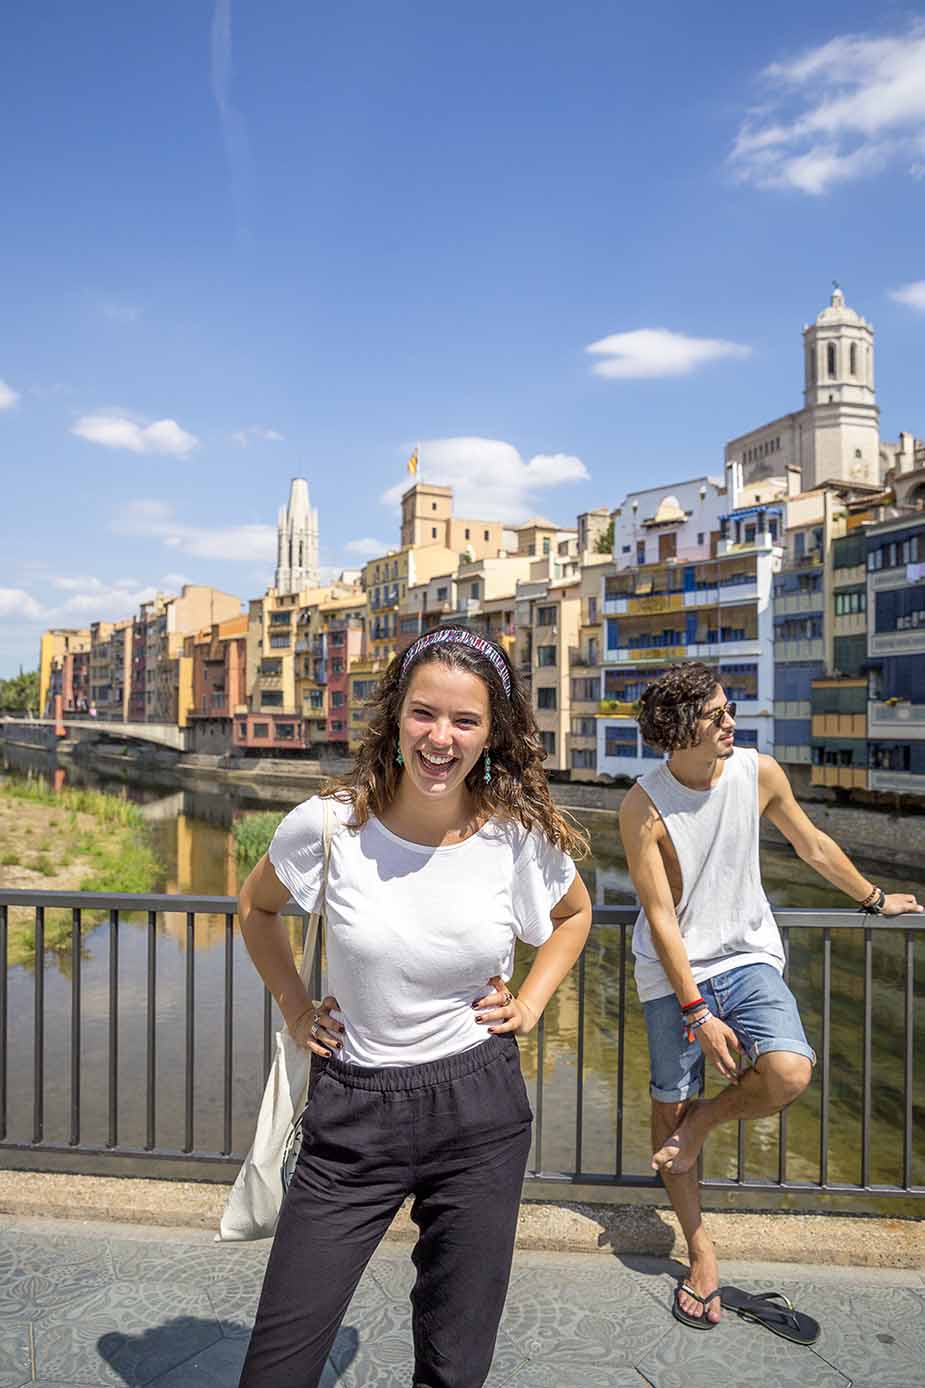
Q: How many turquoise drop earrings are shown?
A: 2